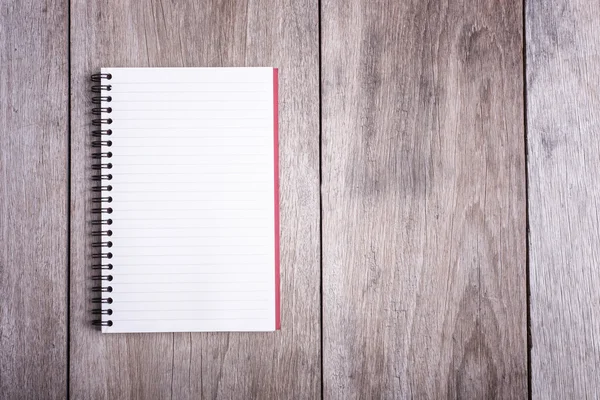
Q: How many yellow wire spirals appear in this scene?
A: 0